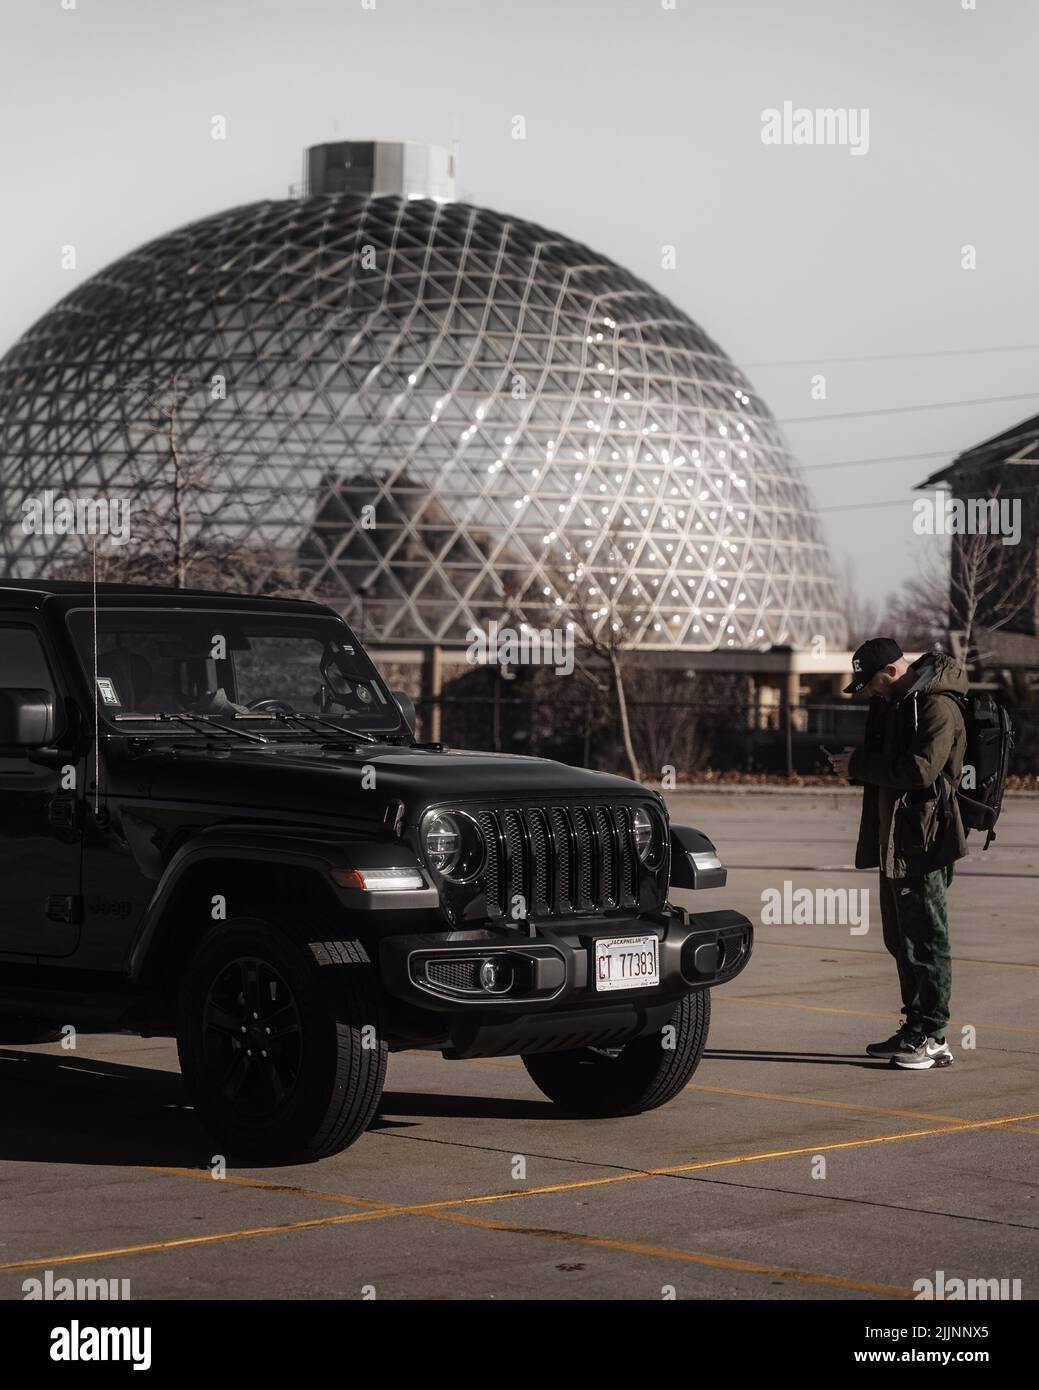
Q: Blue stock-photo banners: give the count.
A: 0